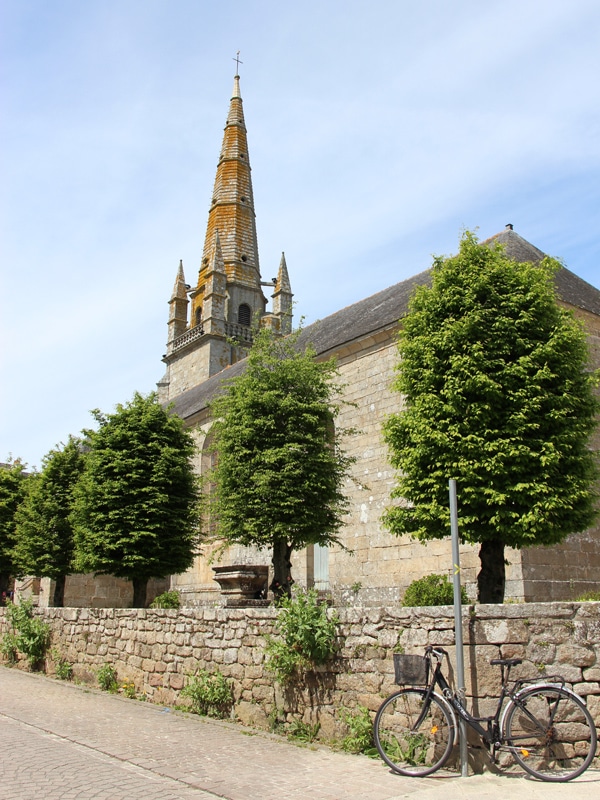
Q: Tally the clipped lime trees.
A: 5